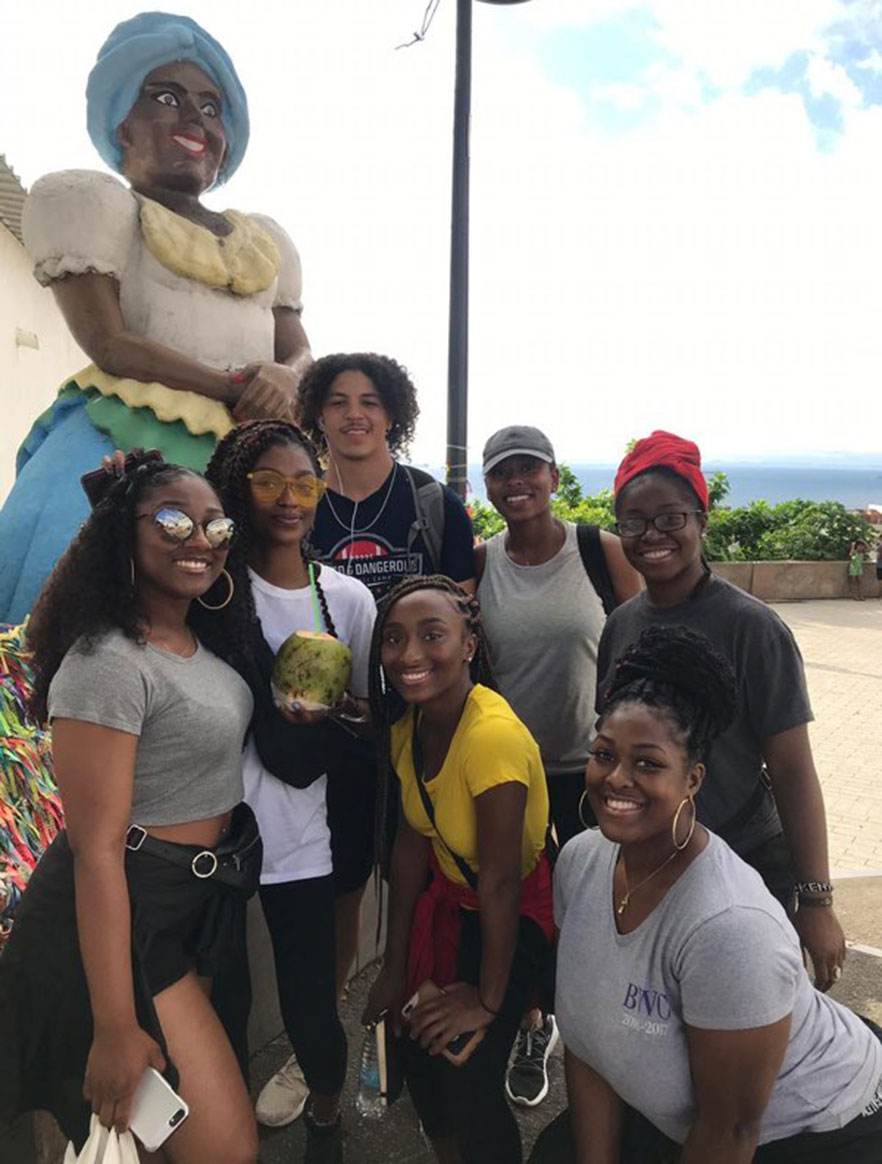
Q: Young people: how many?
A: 7